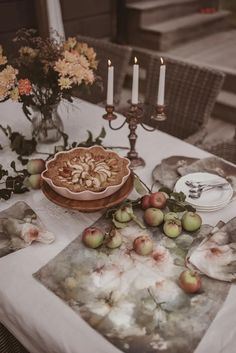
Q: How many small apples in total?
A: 13